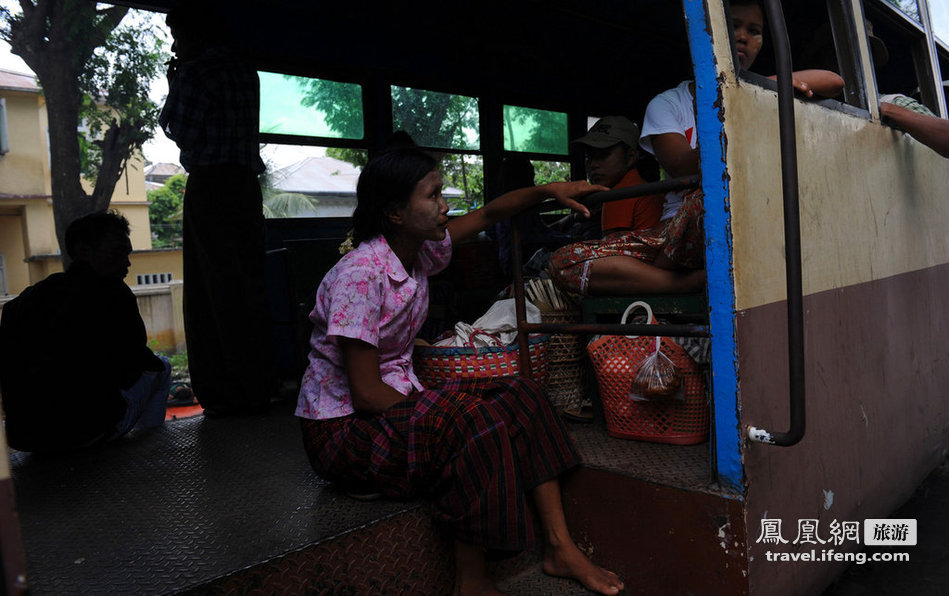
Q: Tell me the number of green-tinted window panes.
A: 3